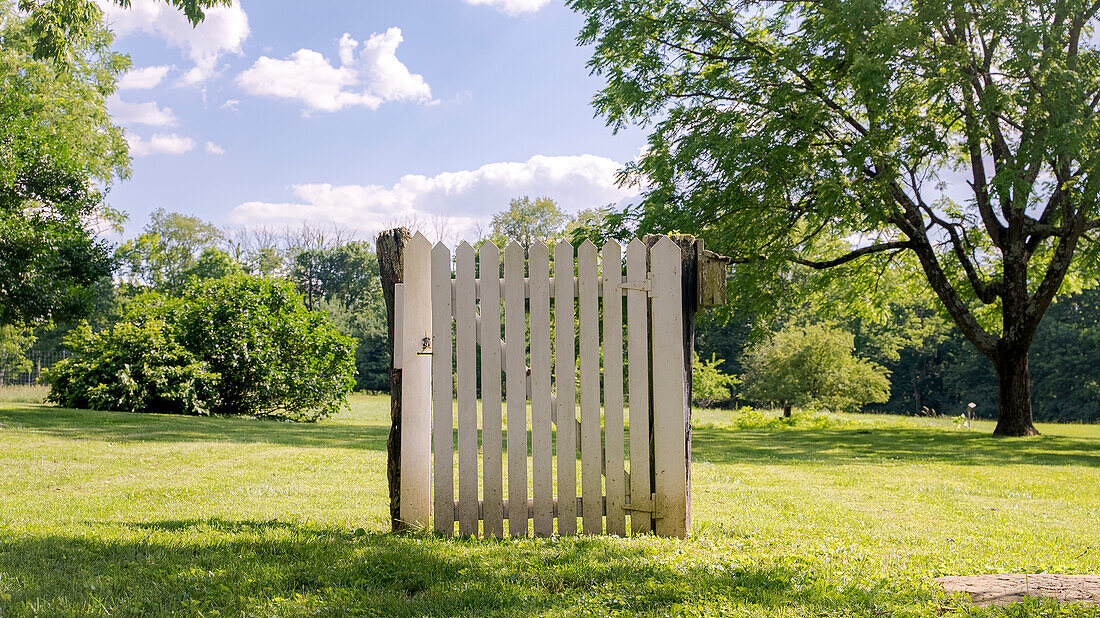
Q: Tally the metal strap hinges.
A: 2